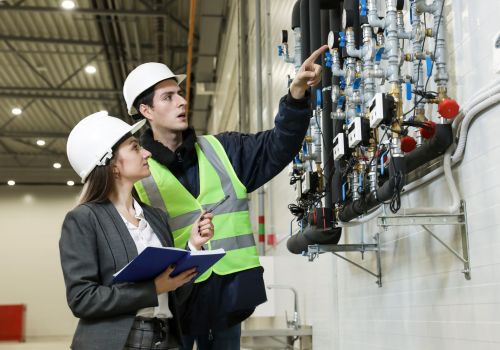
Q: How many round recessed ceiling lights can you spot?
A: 7